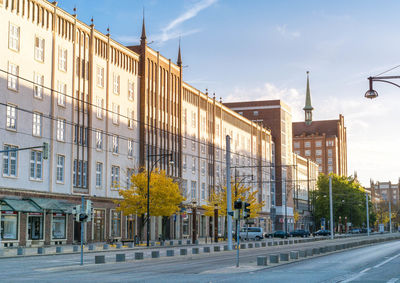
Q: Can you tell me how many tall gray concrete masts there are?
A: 4